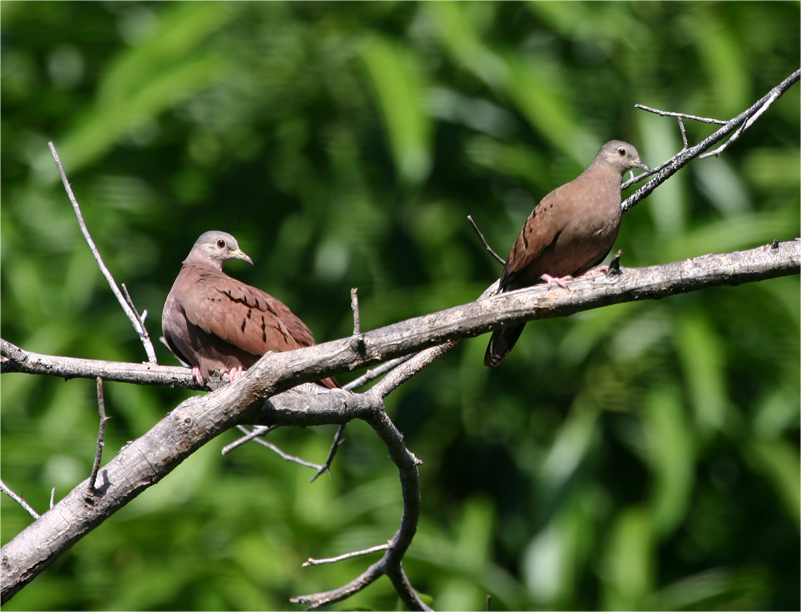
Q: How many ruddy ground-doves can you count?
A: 2